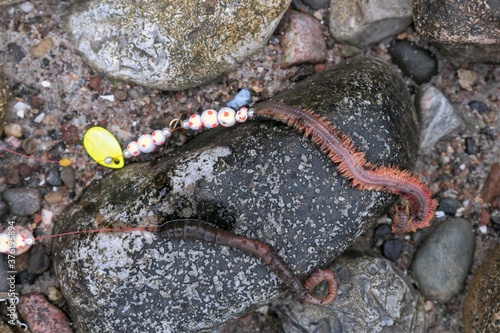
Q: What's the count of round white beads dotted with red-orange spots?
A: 9